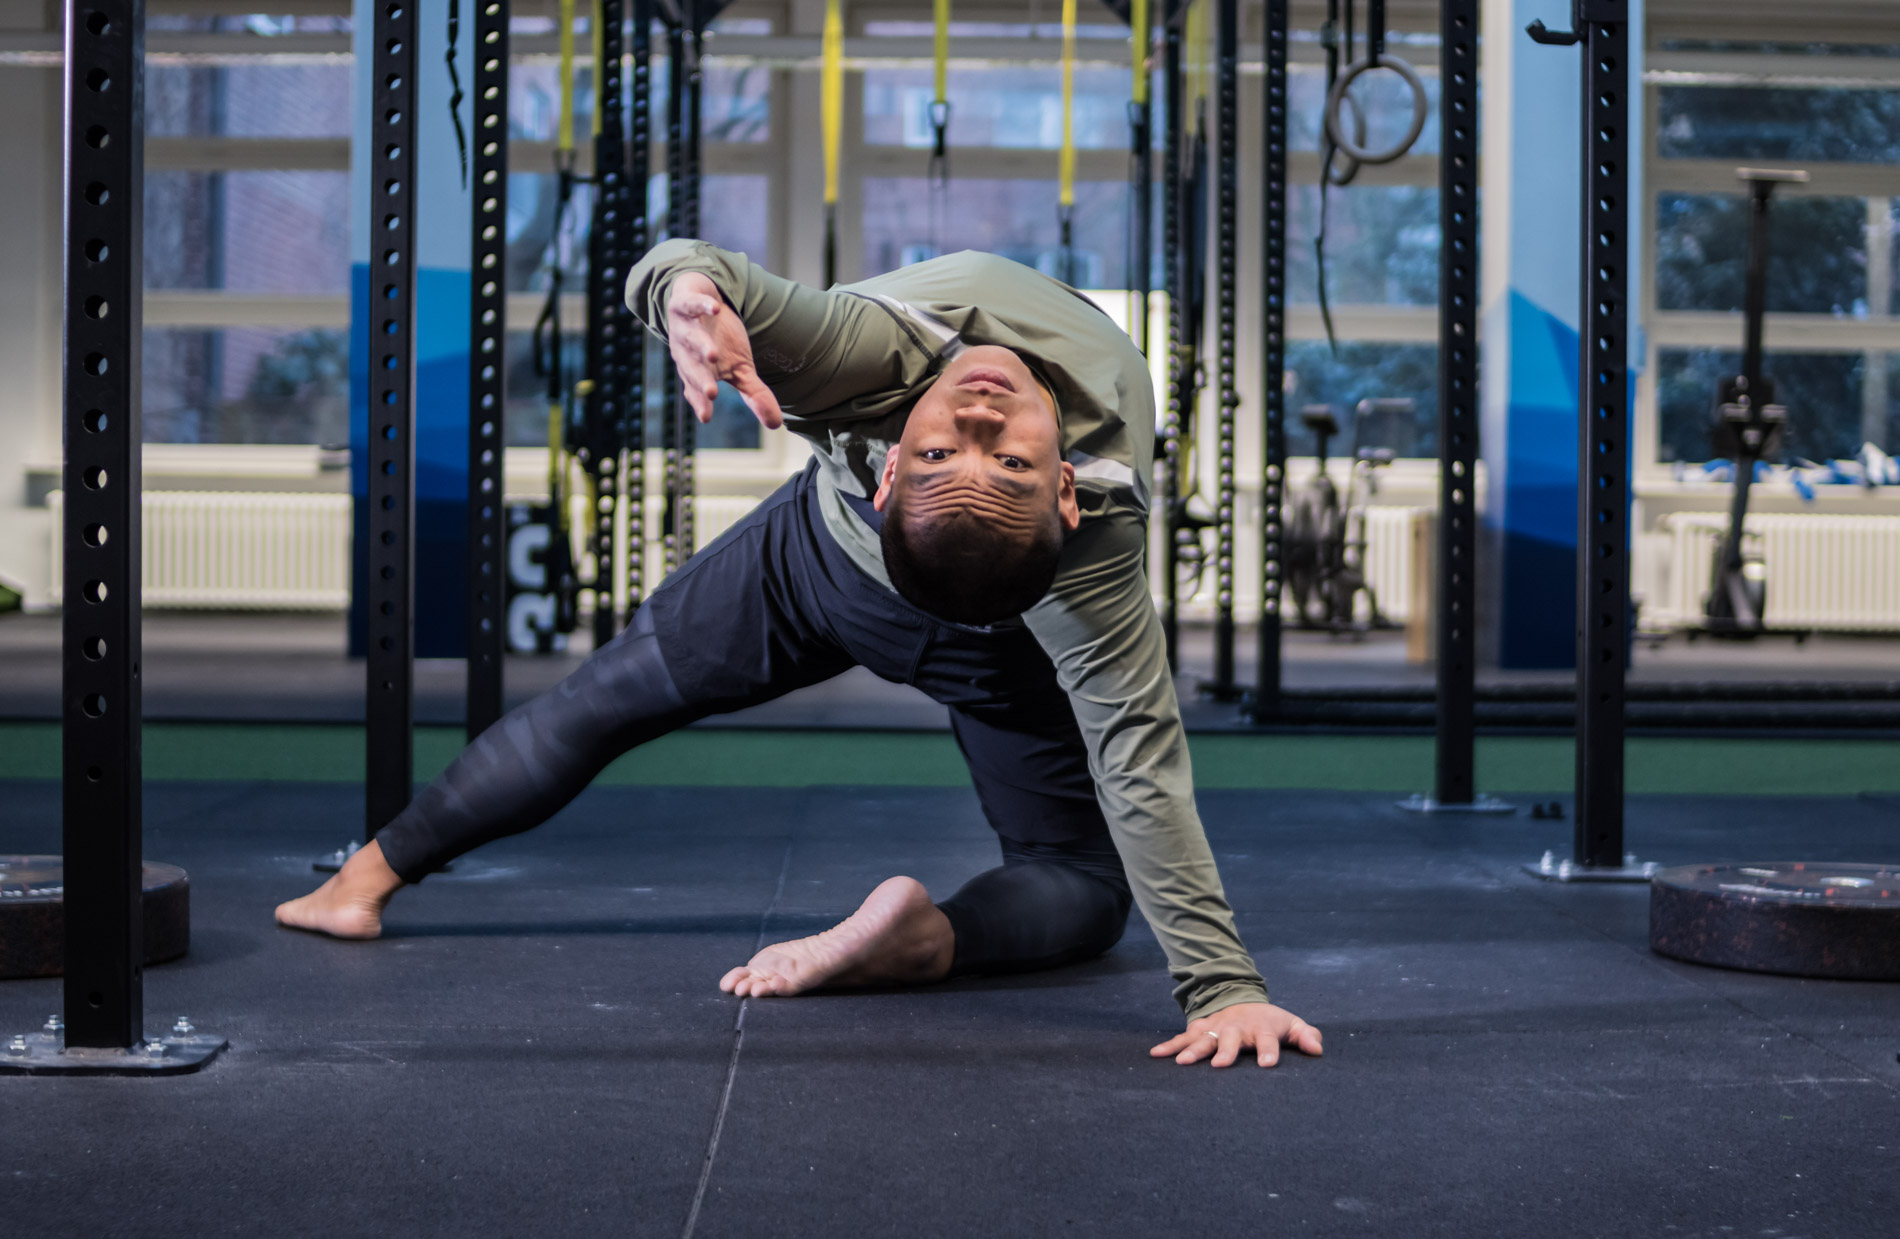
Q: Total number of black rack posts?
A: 12